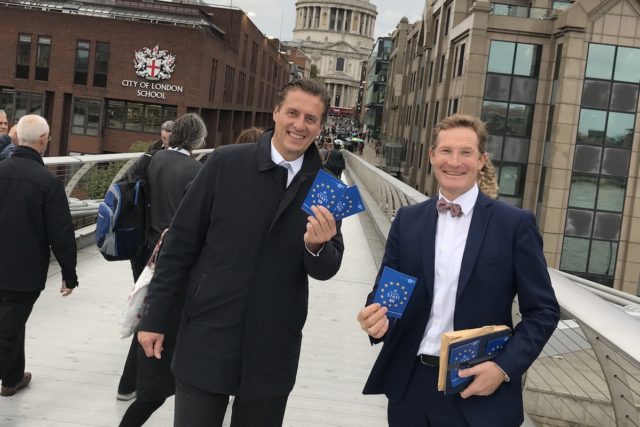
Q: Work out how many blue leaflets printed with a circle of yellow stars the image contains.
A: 5